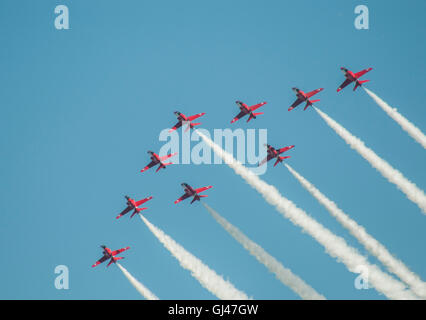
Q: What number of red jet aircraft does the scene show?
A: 9